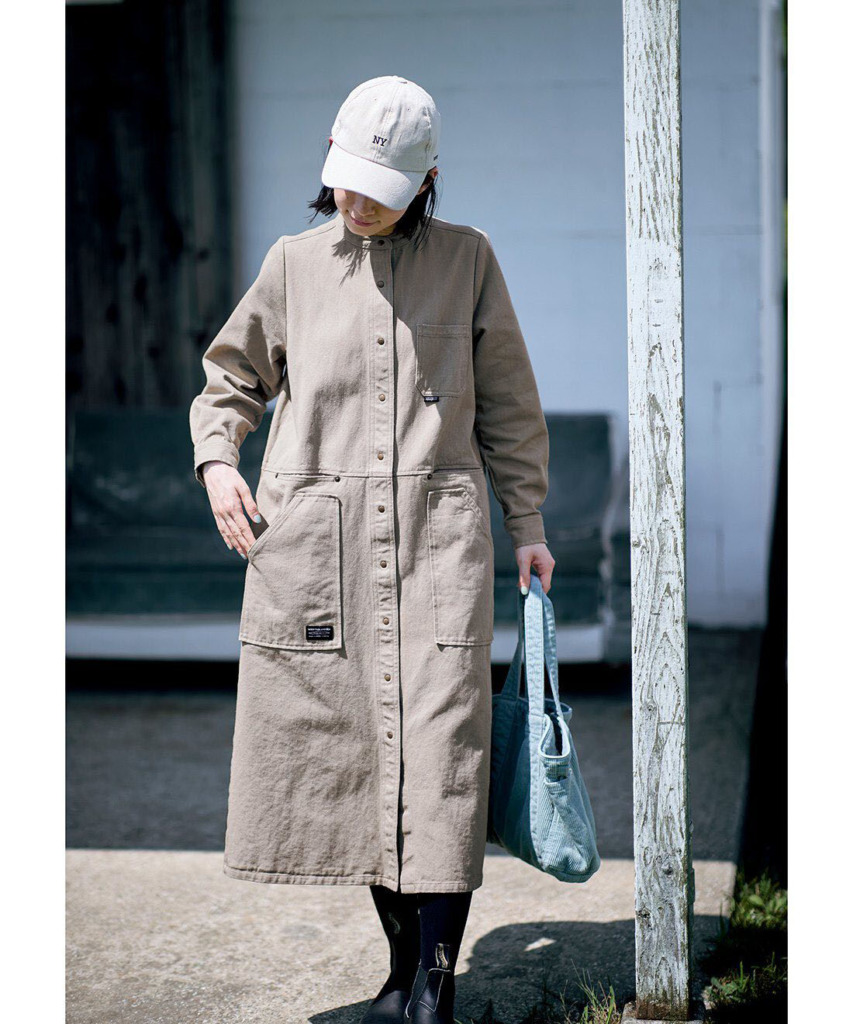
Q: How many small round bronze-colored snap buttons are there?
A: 10